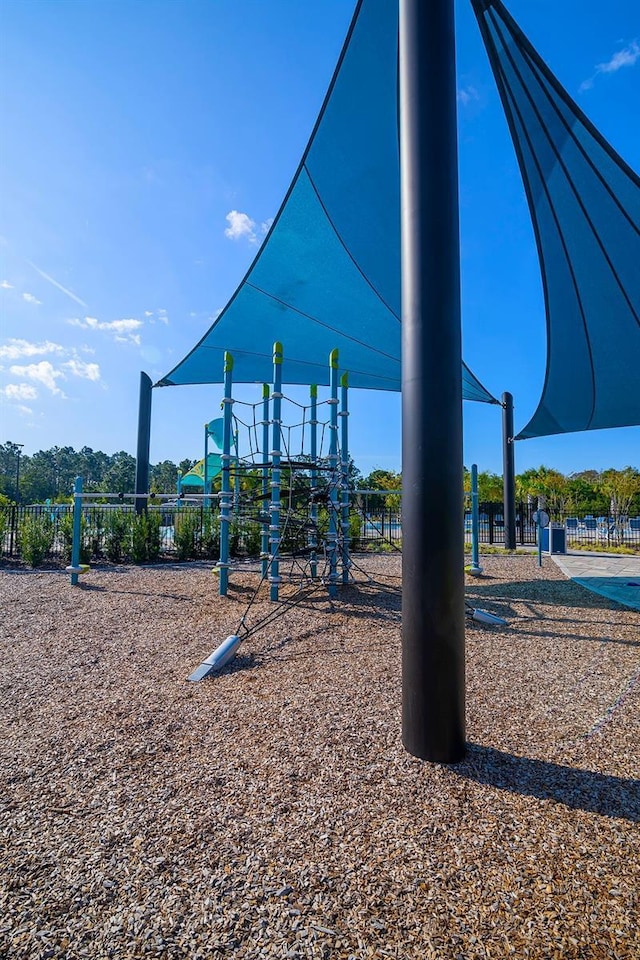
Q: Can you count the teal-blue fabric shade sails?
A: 2